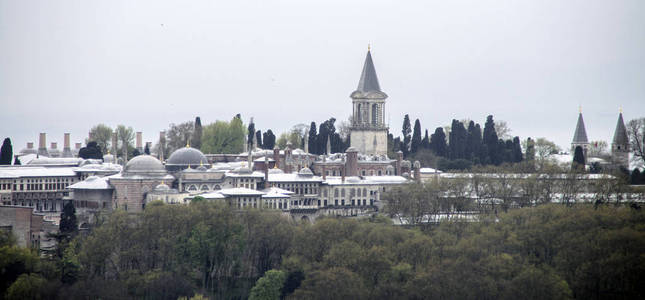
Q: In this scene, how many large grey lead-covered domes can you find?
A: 2